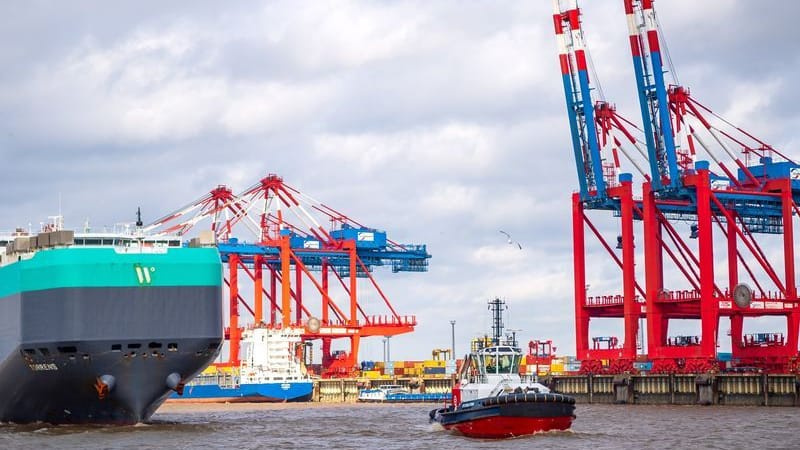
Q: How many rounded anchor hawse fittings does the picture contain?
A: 2